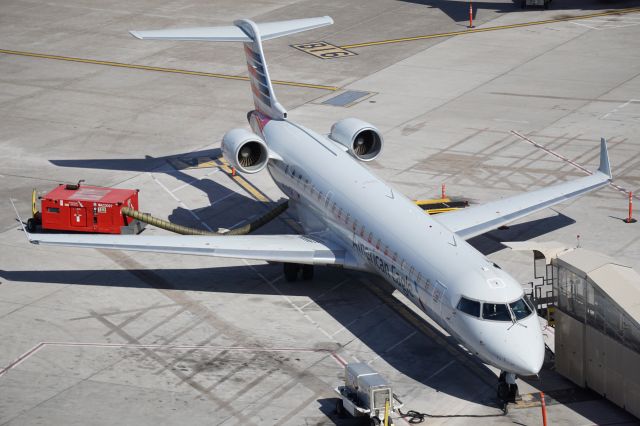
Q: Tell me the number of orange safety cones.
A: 5